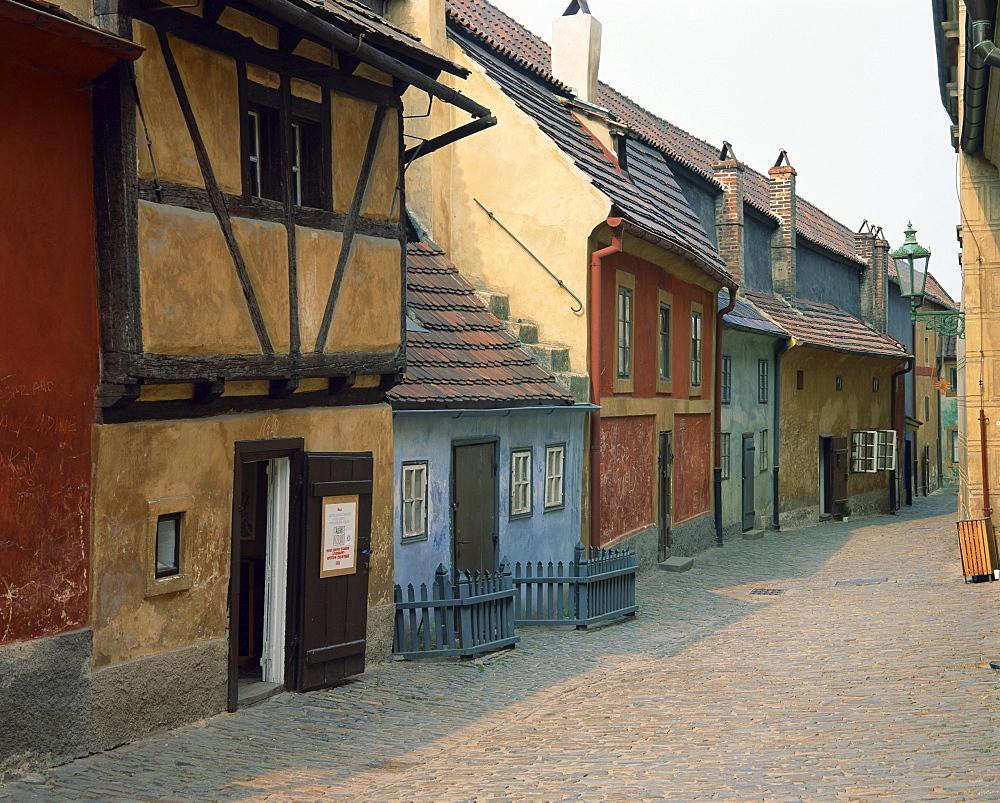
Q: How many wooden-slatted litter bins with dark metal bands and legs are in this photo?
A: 1